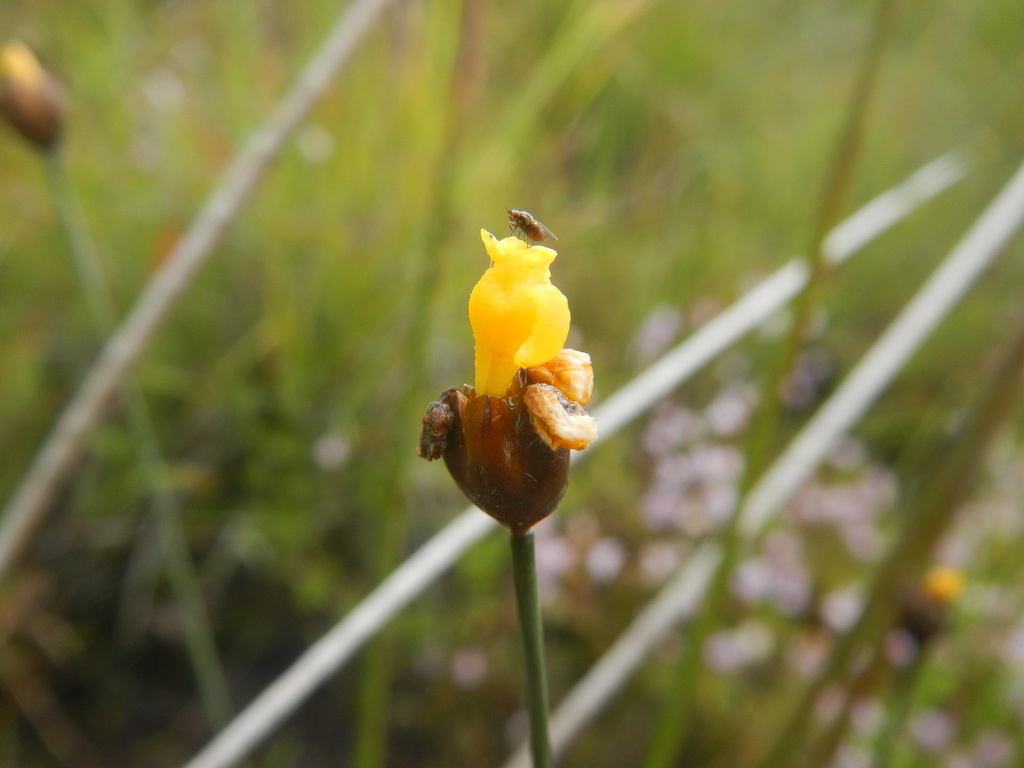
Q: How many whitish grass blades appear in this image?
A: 3